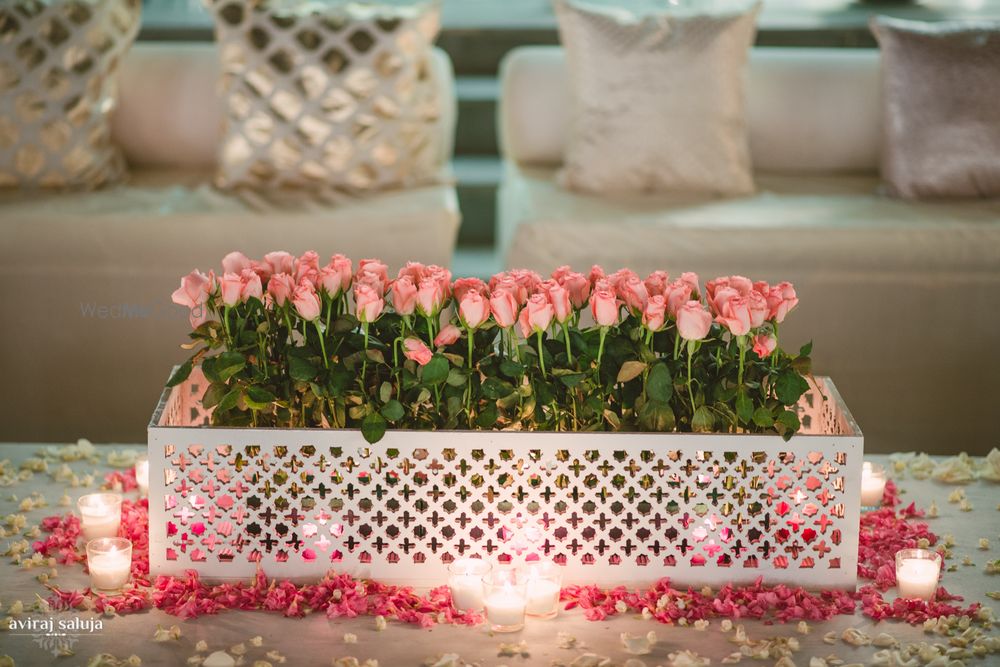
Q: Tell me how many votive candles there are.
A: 8